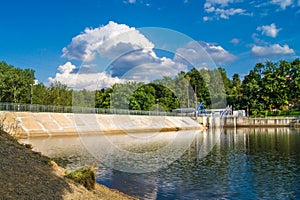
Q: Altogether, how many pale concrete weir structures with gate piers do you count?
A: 1